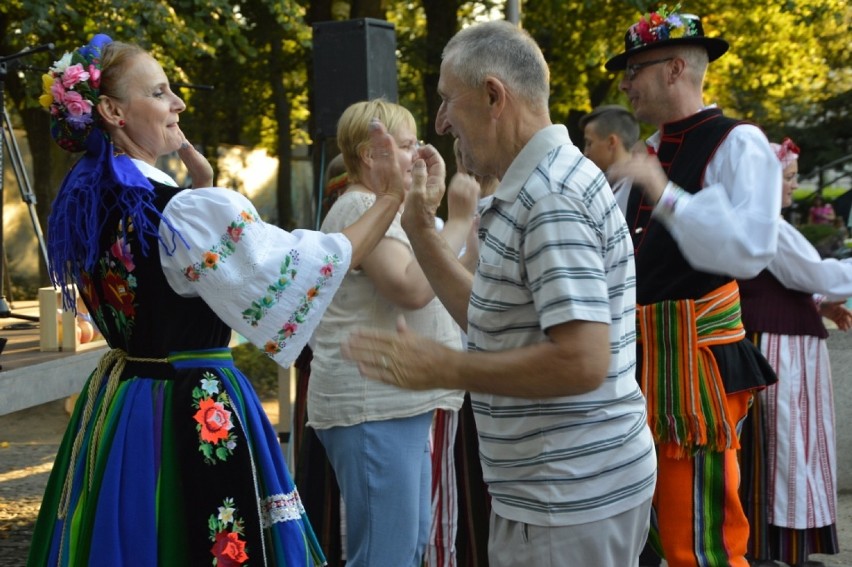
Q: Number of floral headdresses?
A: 2